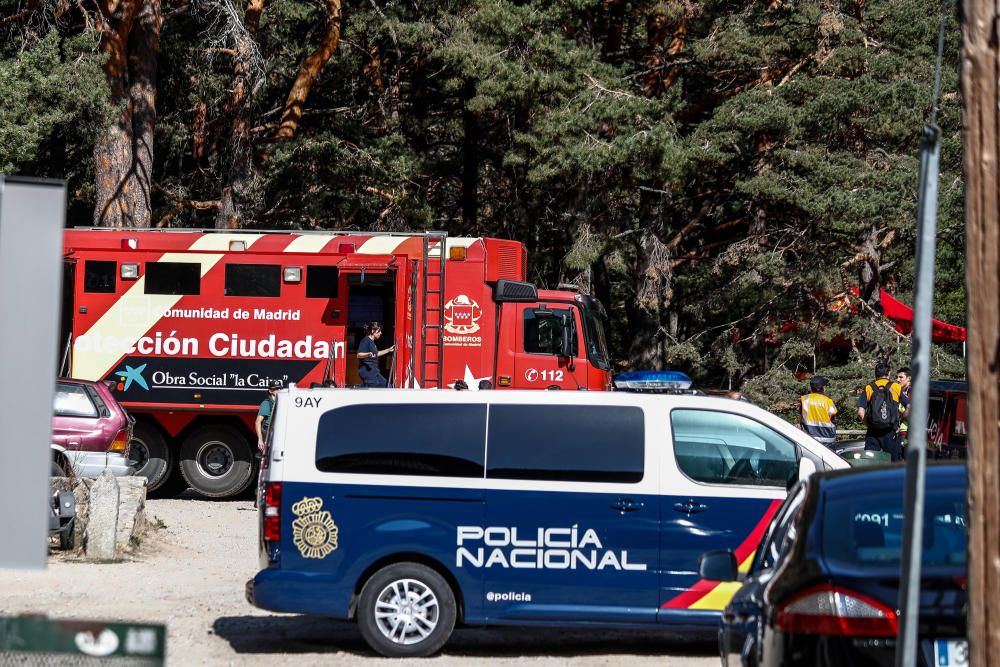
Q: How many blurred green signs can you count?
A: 1